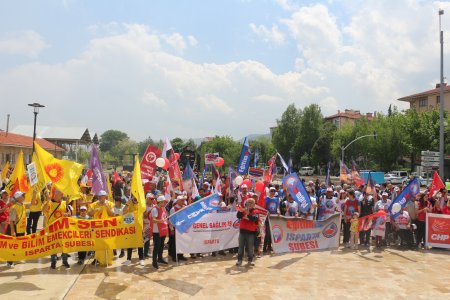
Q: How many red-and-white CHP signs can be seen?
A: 1